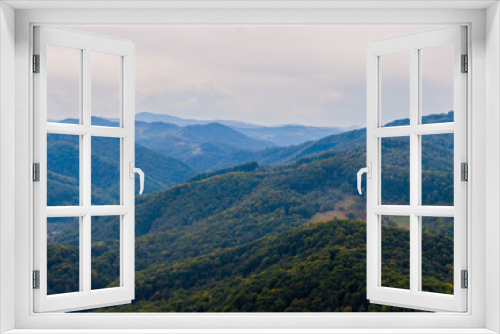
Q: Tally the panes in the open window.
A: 12